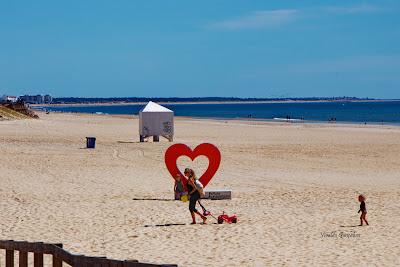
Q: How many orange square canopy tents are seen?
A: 0